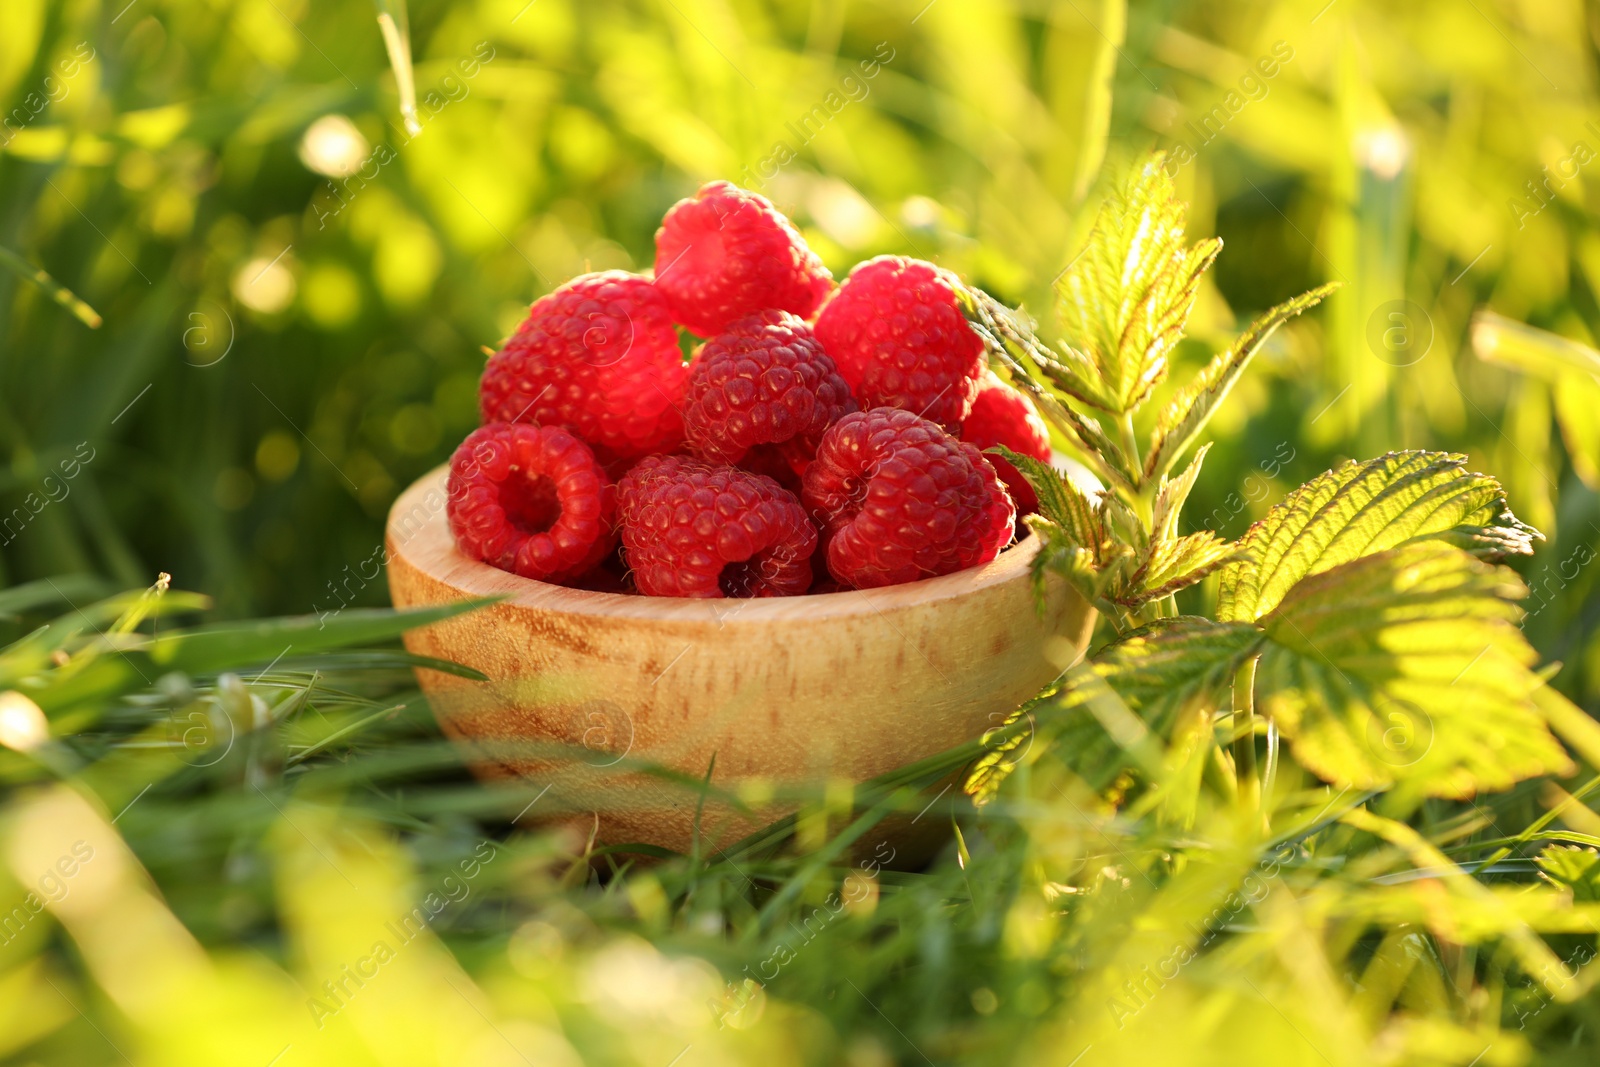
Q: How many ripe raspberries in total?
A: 8